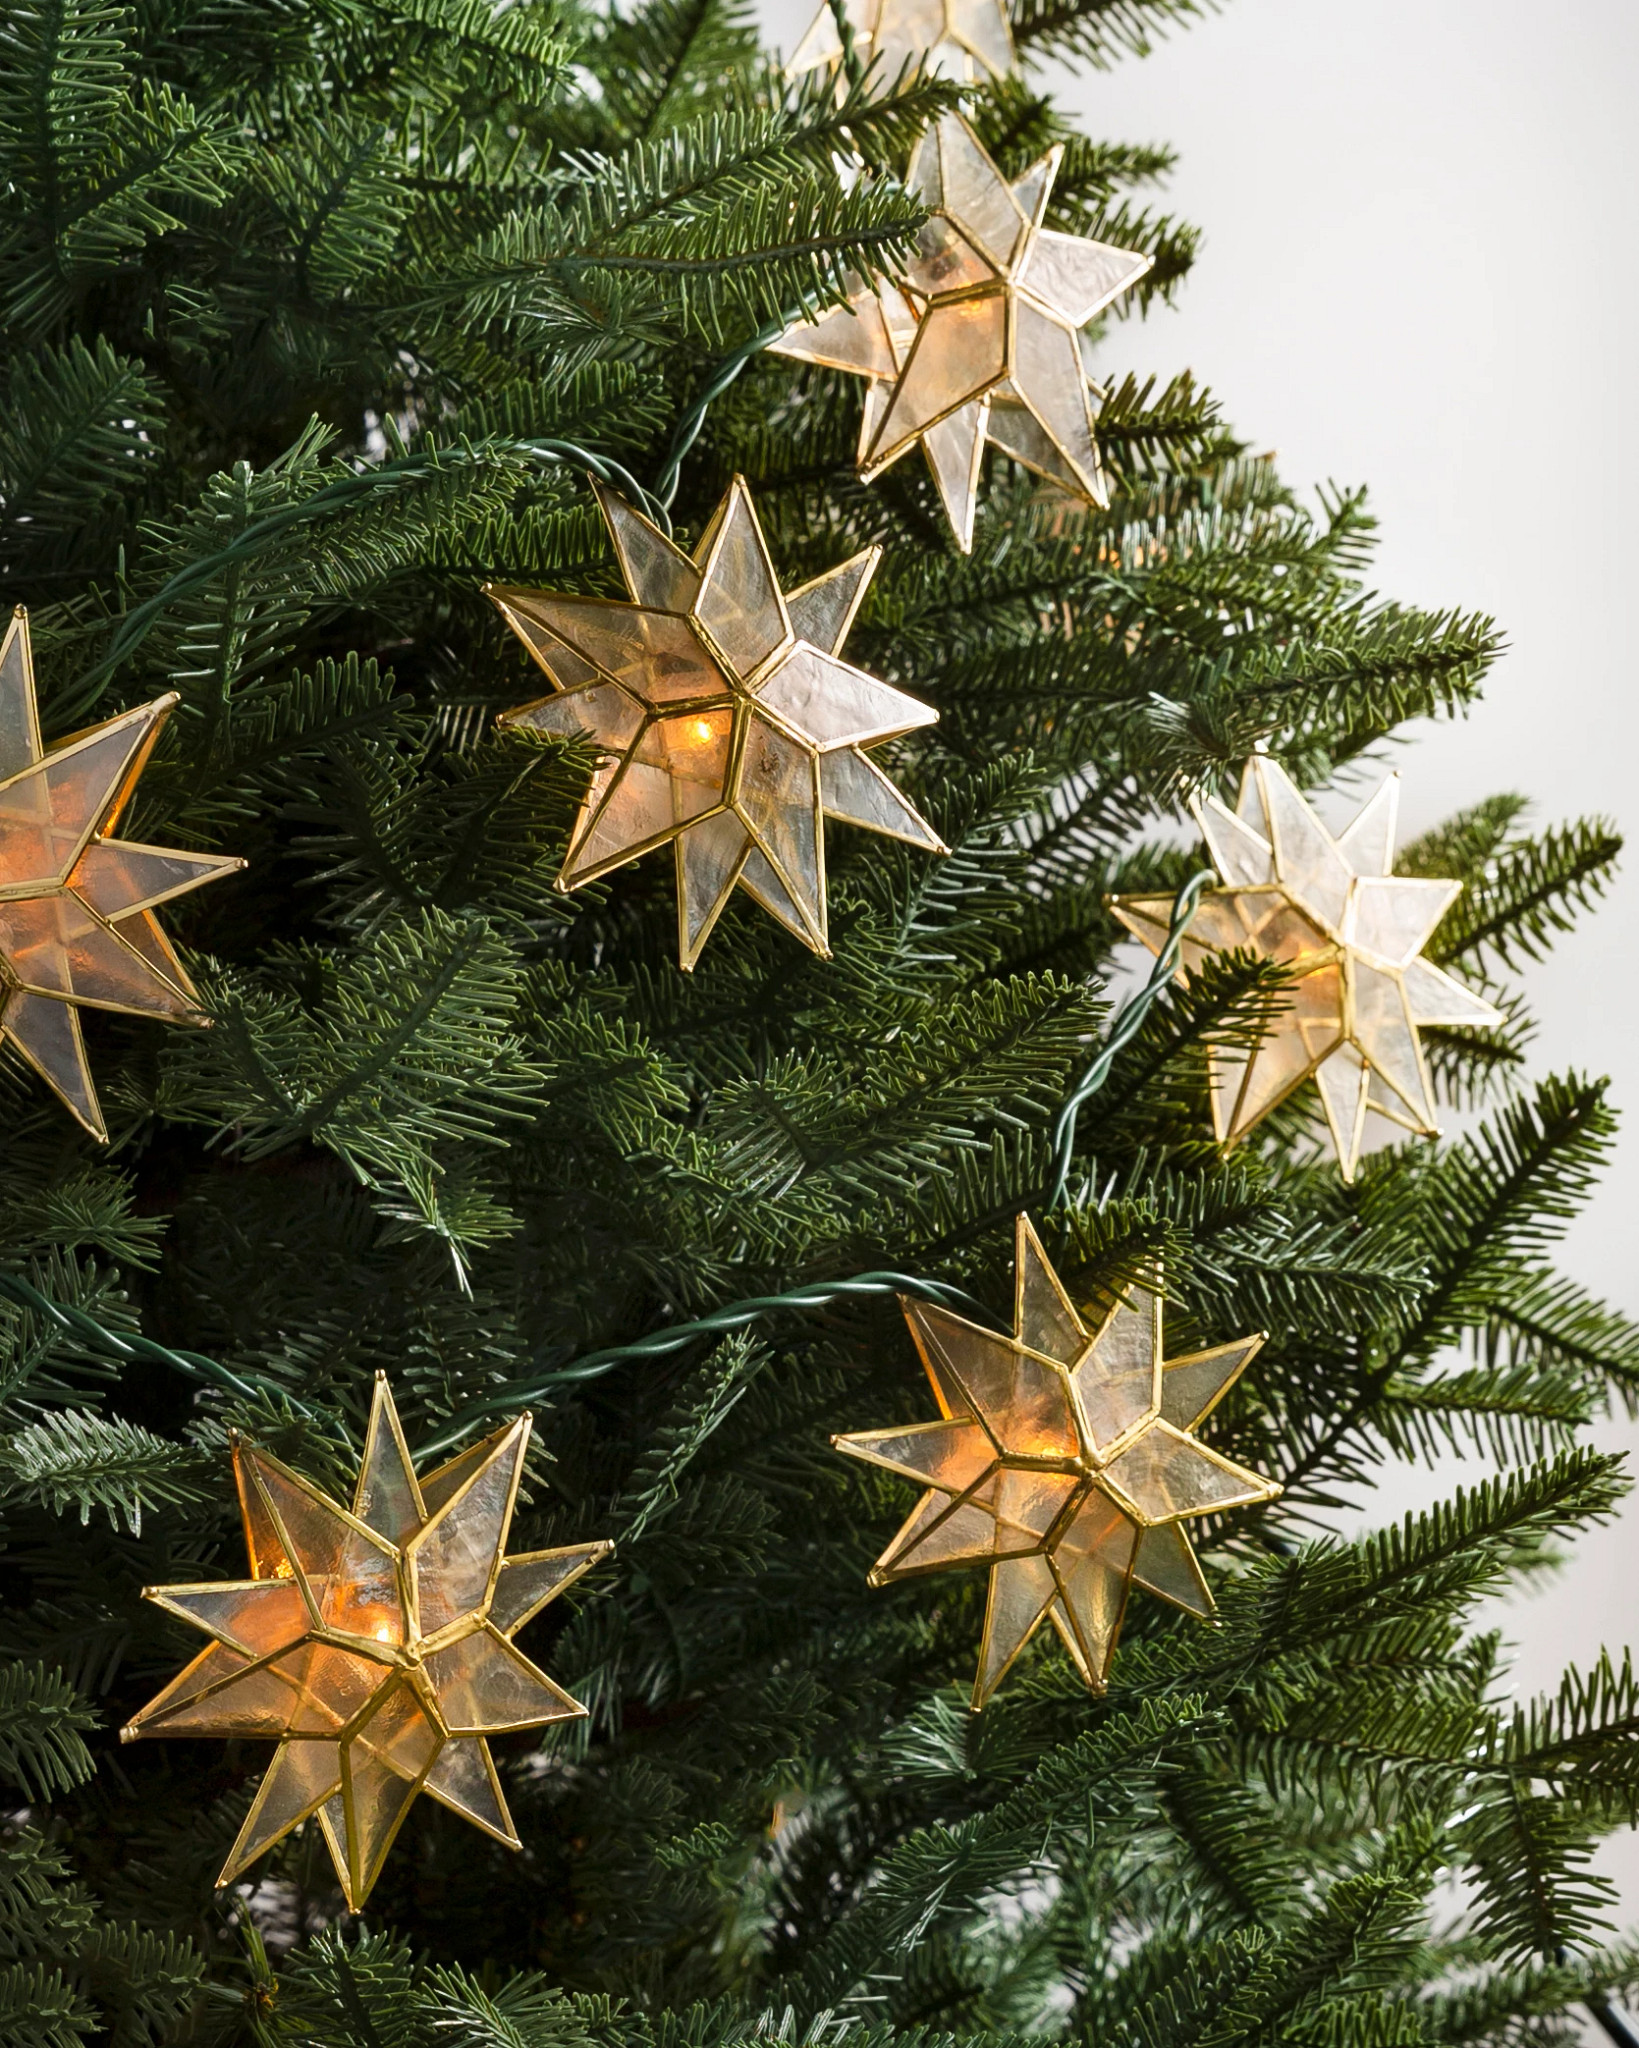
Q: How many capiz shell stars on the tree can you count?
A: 7